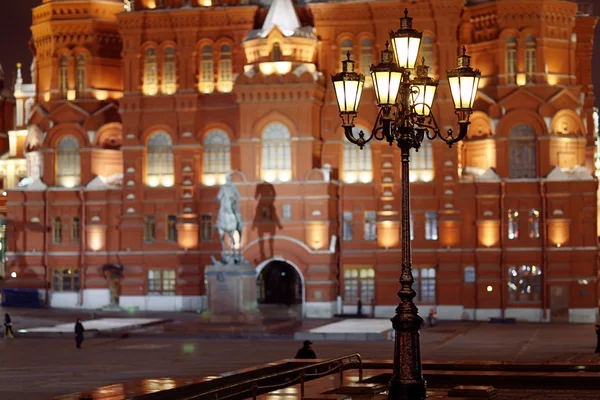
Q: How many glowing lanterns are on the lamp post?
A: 5